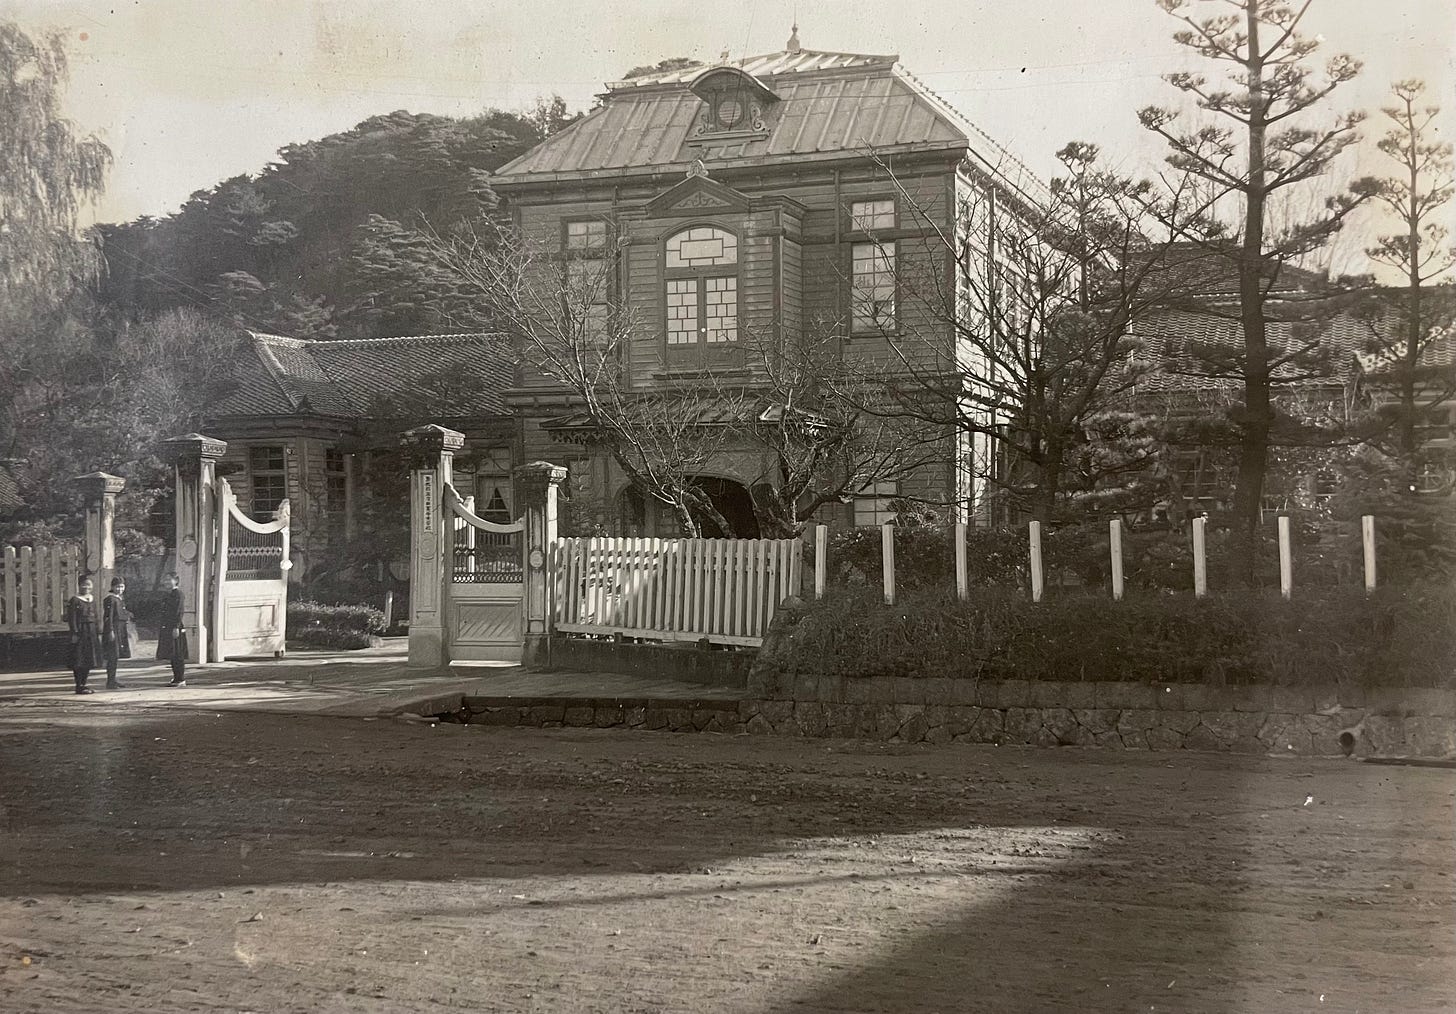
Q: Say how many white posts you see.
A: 8